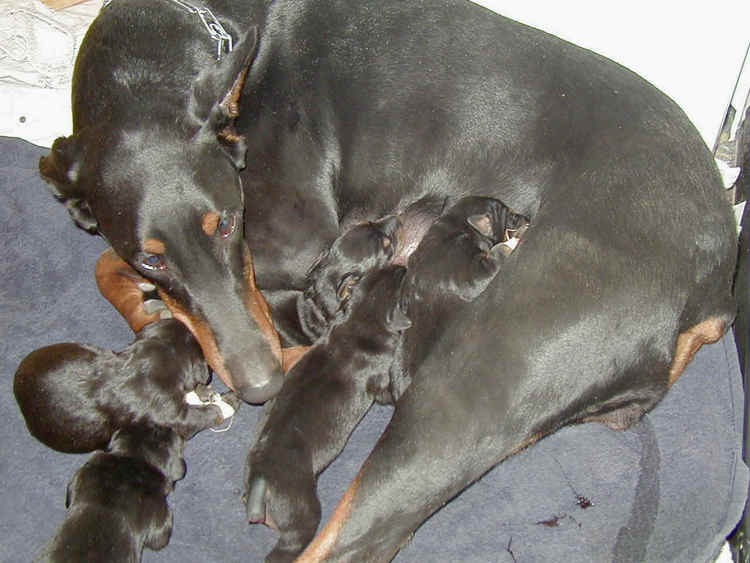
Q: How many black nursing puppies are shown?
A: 3